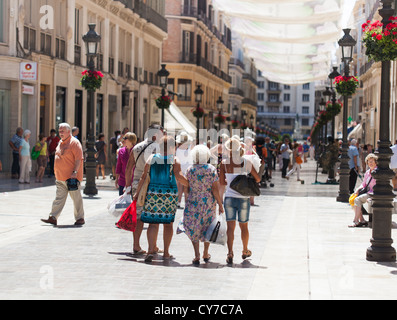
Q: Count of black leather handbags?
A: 1